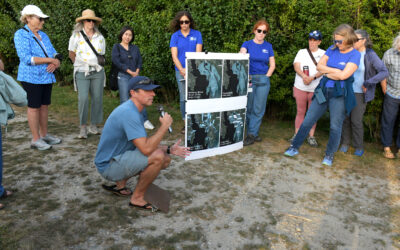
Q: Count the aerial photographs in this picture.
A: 4